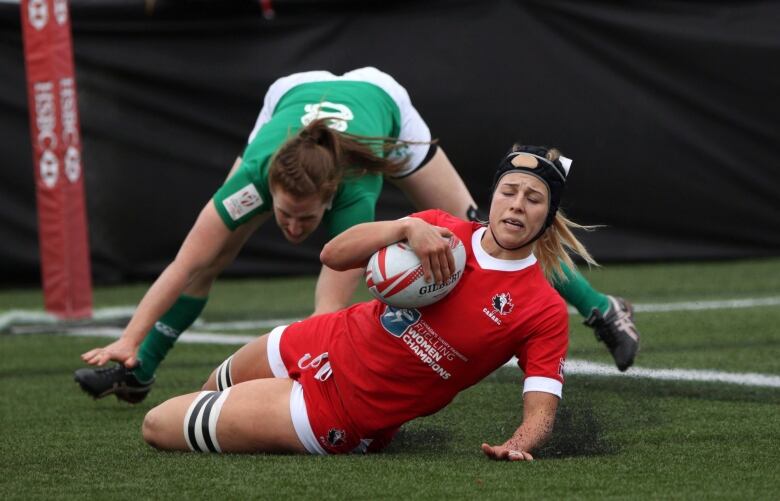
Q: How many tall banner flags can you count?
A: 1